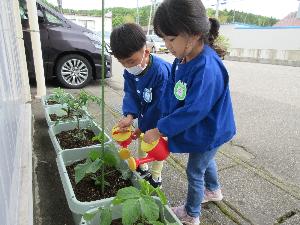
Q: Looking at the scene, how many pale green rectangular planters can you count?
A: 5